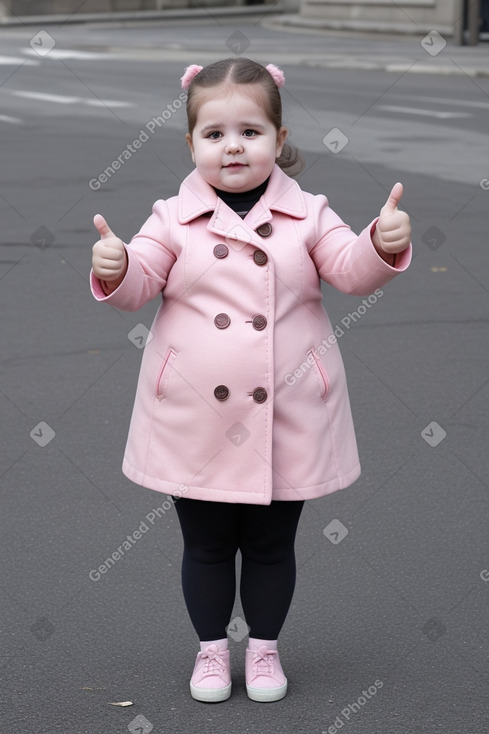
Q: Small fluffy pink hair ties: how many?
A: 2